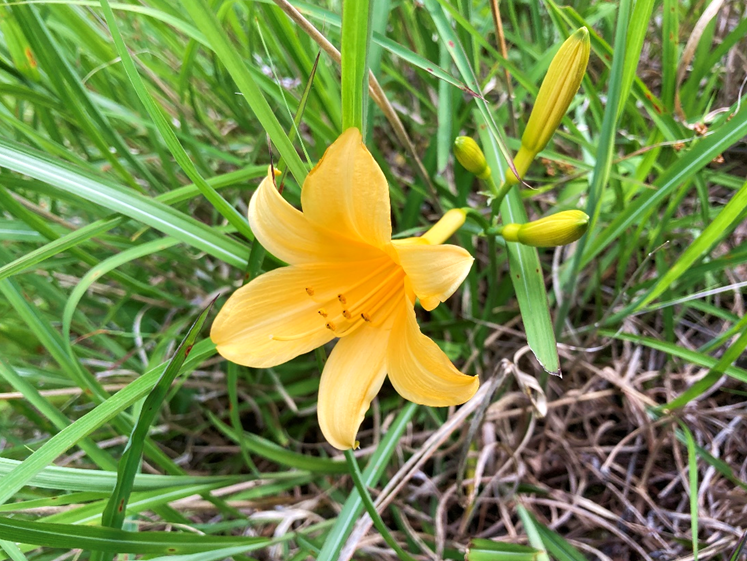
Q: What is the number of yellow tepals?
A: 6